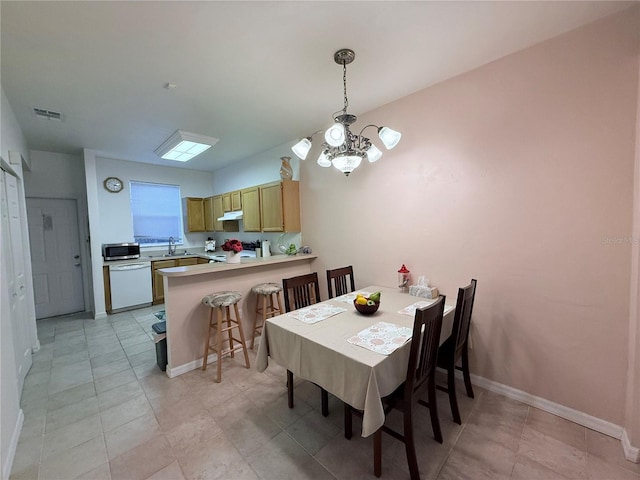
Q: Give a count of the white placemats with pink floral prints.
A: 4